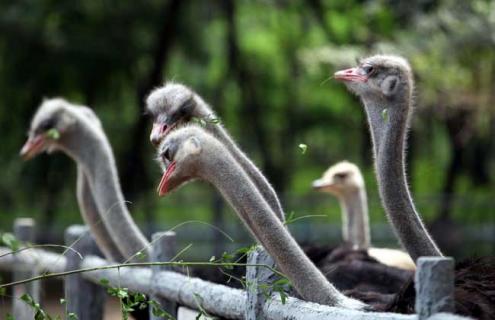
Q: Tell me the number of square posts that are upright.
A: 5